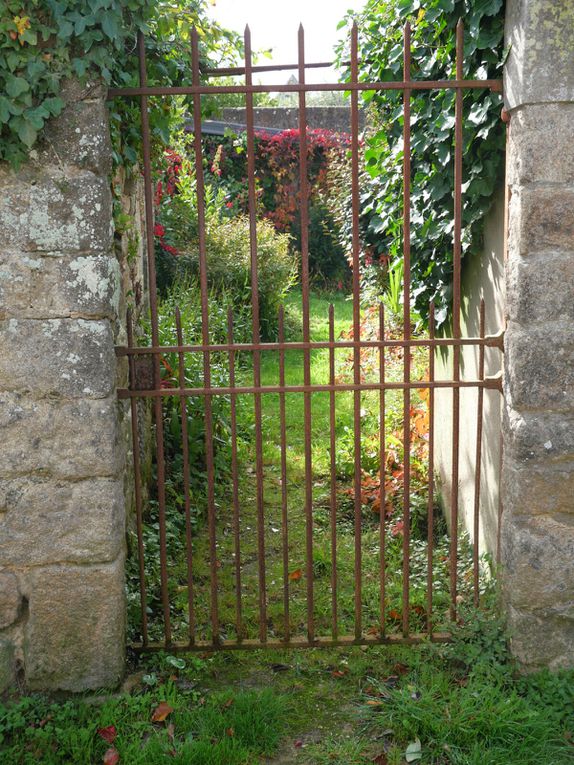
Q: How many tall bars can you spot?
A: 7